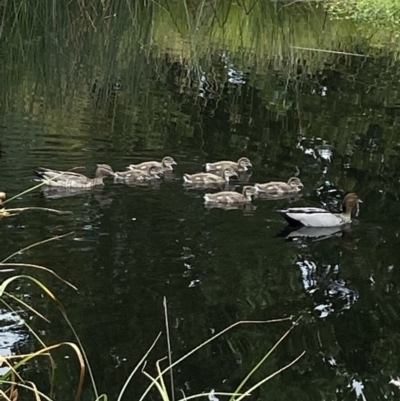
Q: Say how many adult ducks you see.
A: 2